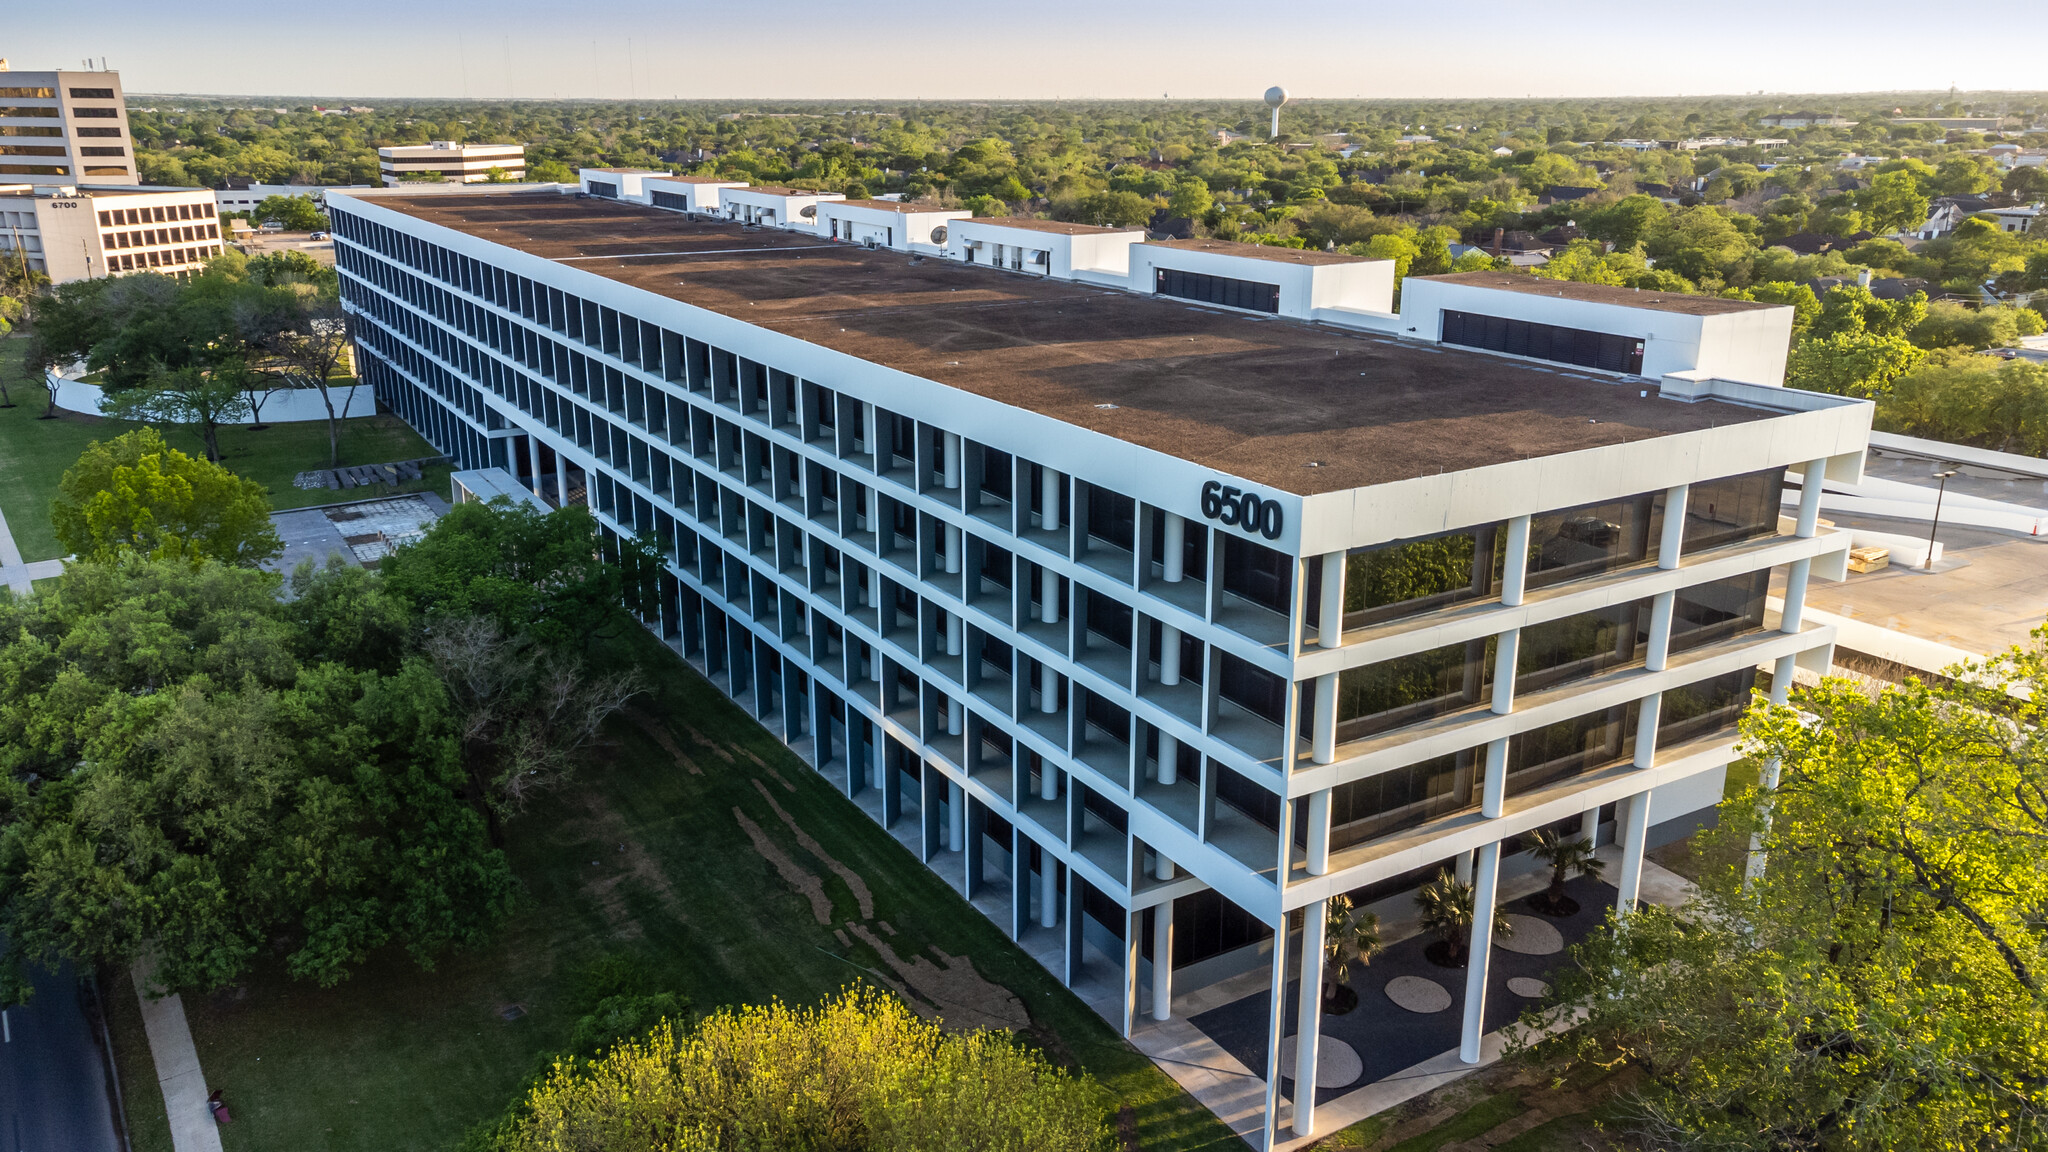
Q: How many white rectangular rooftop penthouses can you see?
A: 7